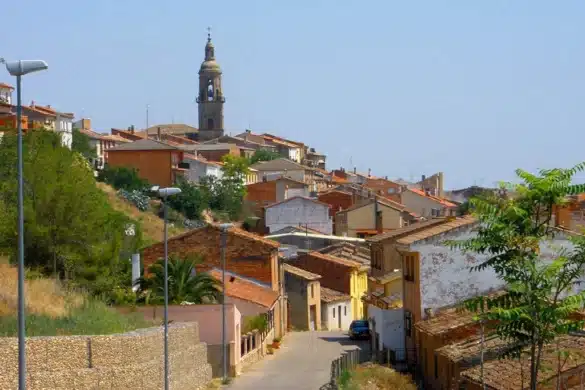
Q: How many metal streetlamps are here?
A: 3